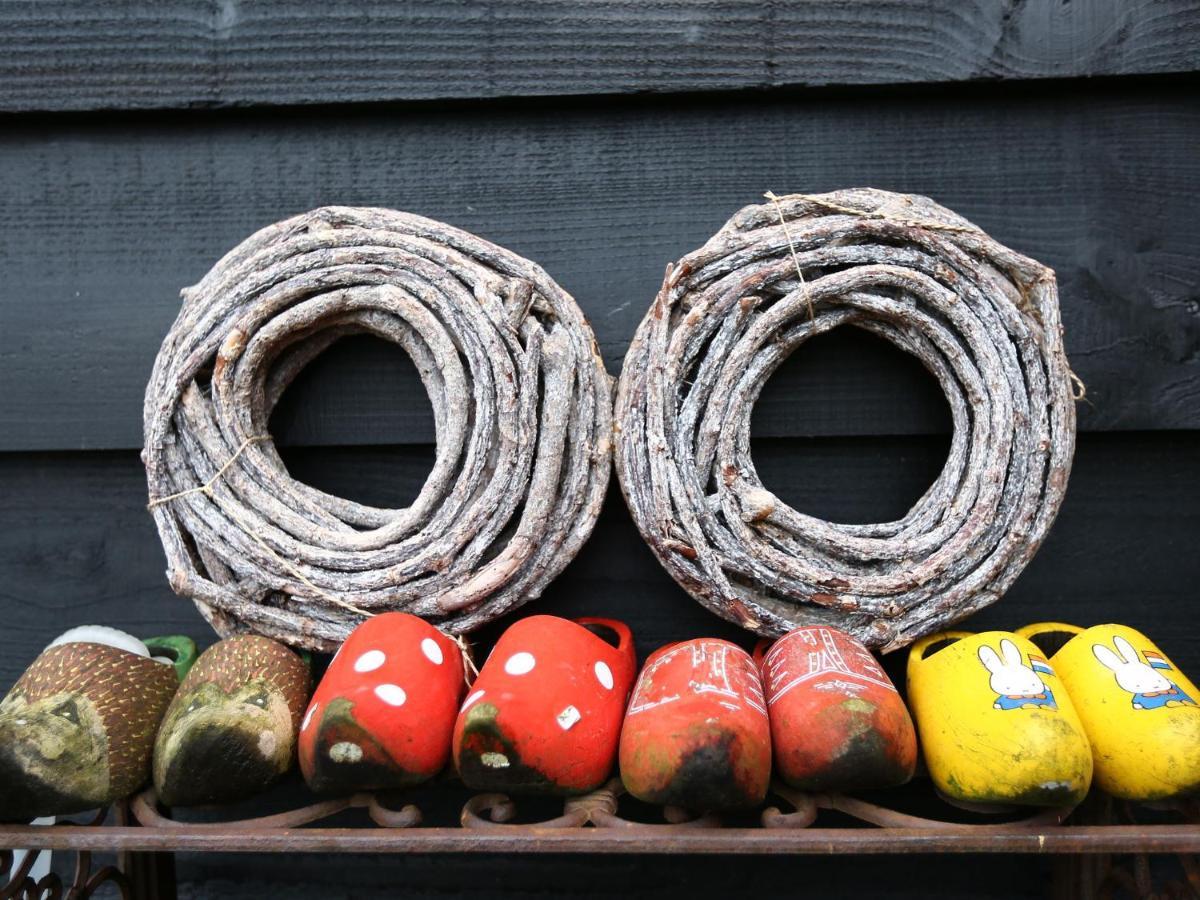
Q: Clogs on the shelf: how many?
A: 8